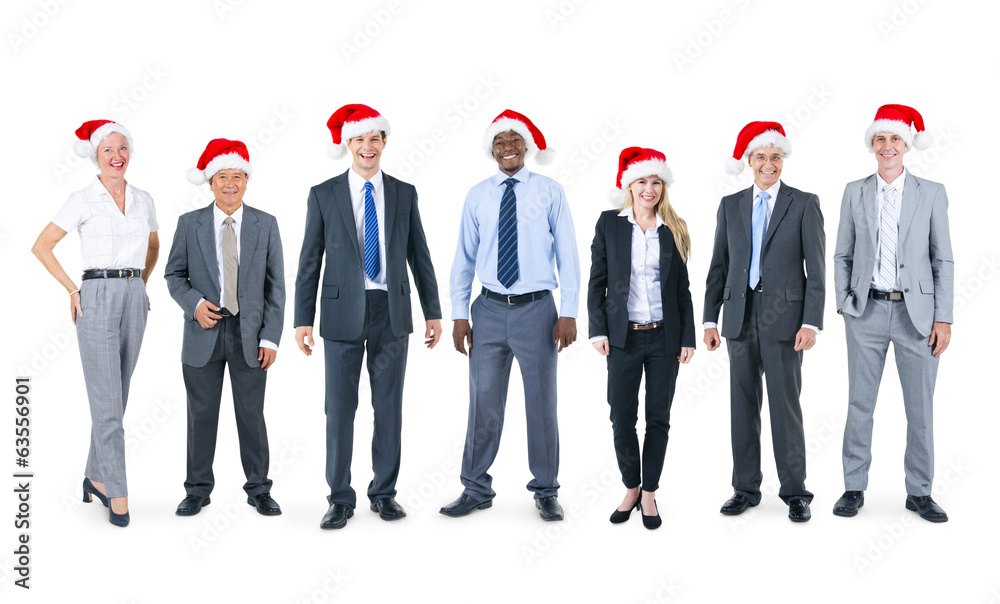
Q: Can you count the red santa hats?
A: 7